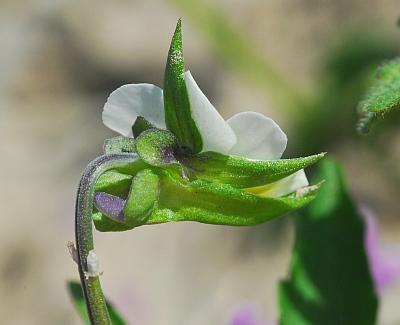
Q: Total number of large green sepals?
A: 3